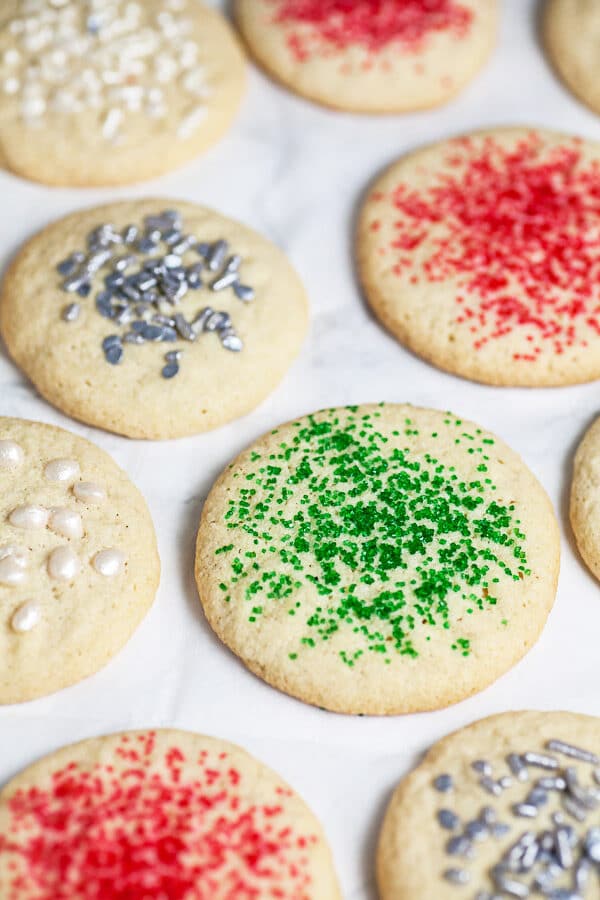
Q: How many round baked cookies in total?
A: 10